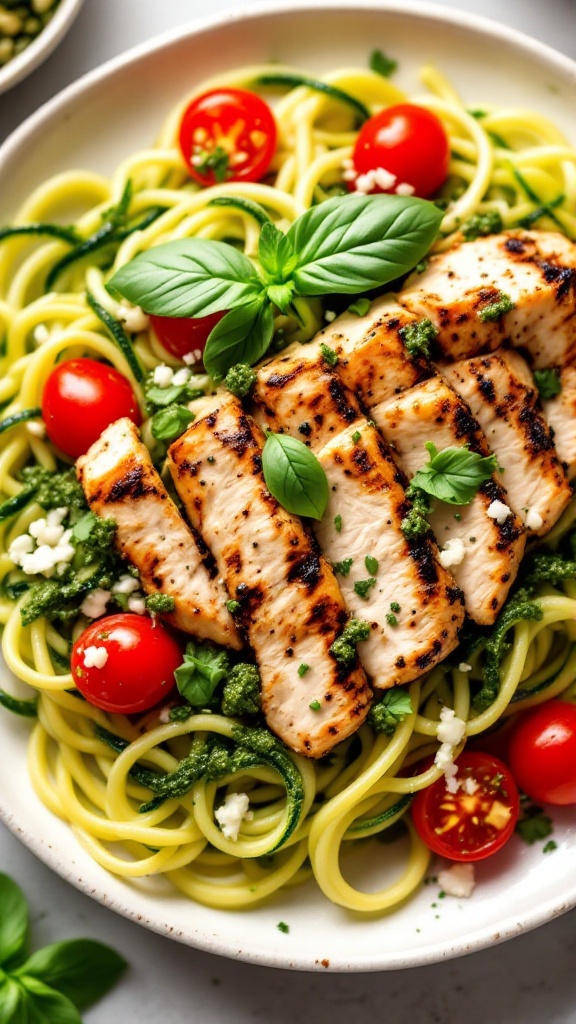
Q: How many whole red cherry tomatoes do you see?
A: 5